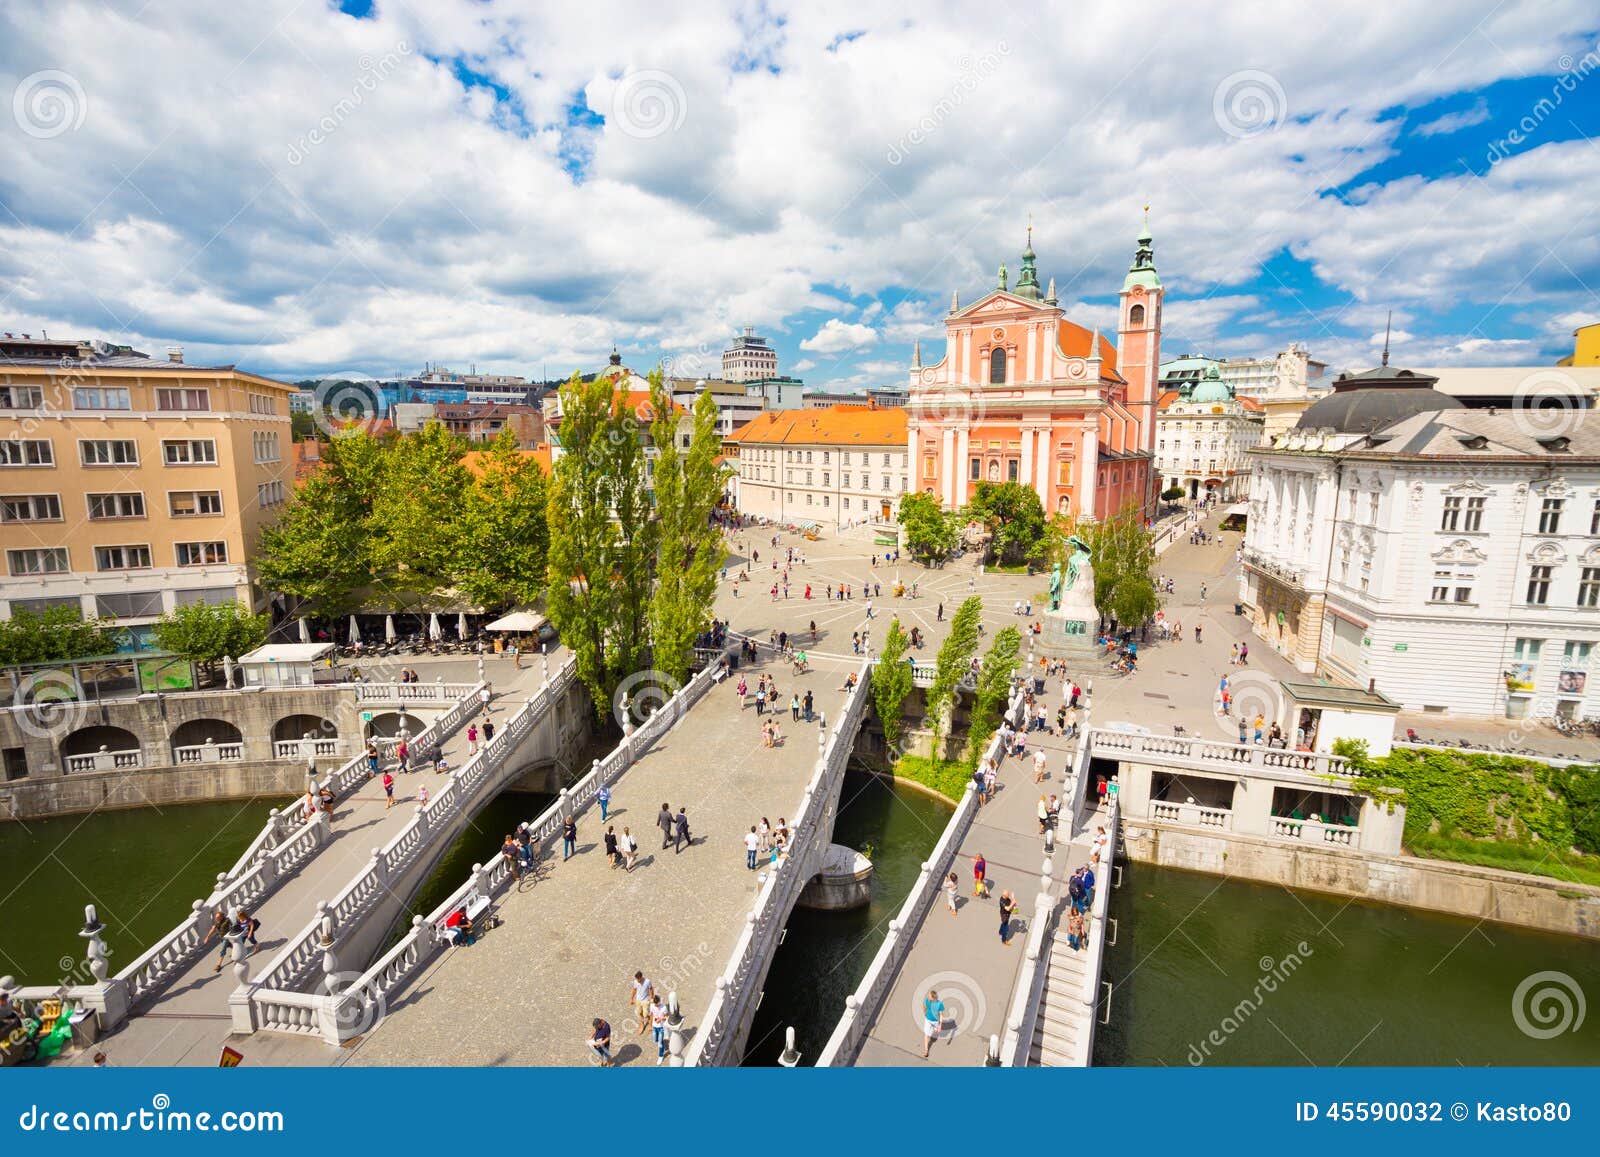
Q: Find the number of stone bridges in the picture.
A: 3